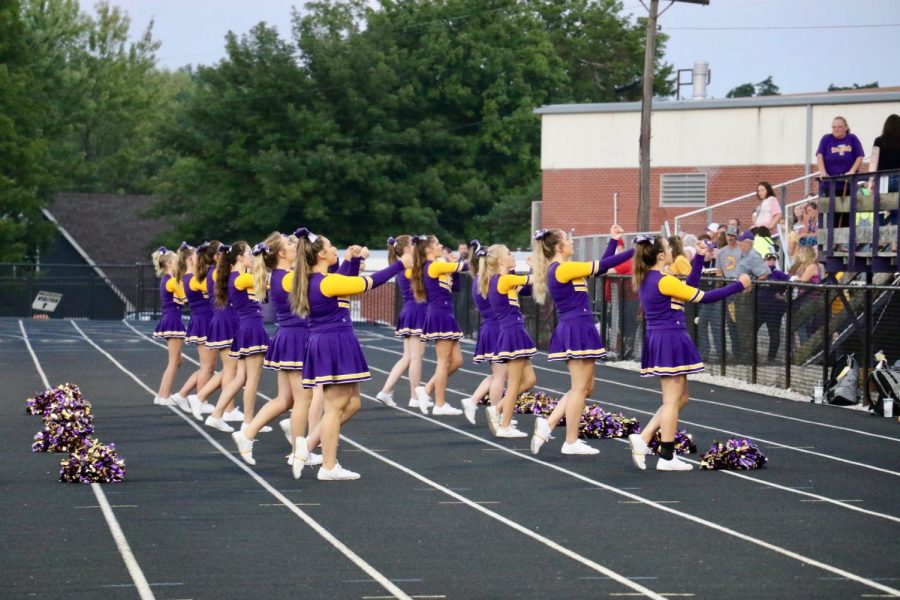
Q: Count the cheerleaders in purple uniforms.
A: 13